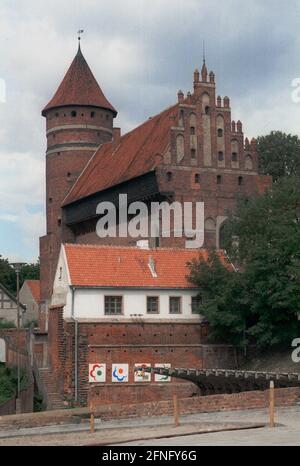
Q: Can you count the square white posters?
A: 4